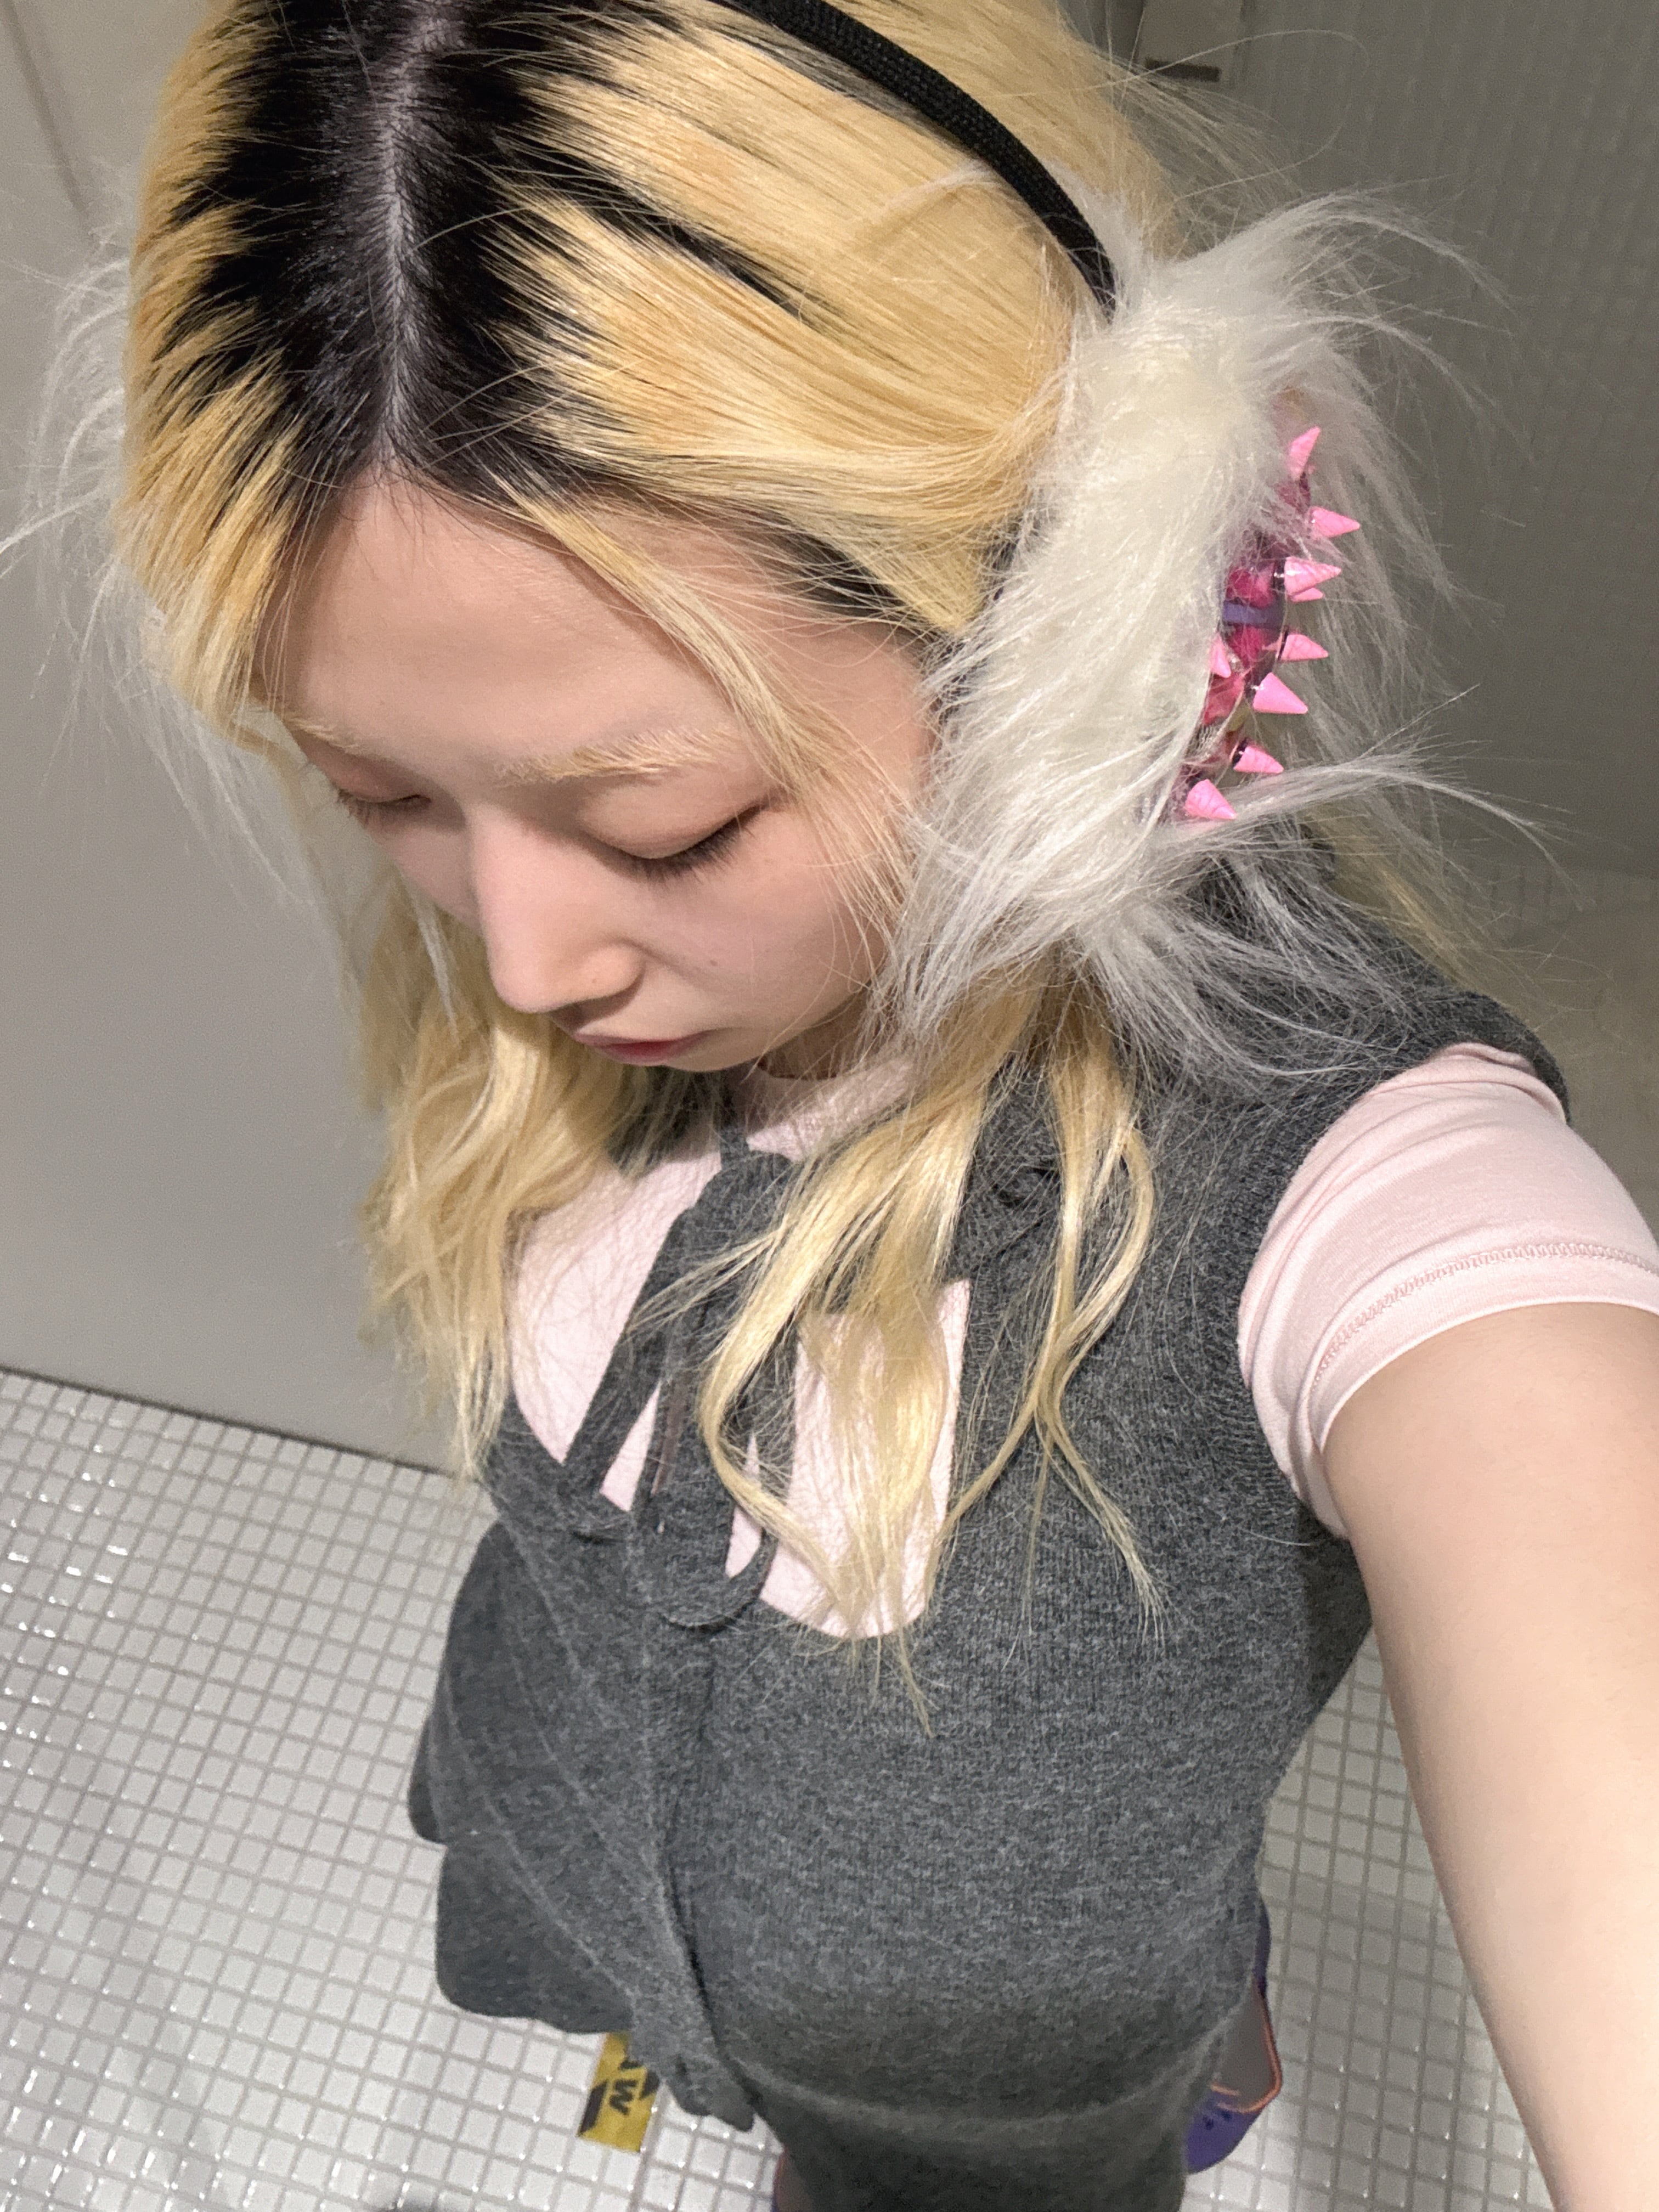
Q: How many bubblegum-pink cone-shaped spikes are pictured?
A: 9